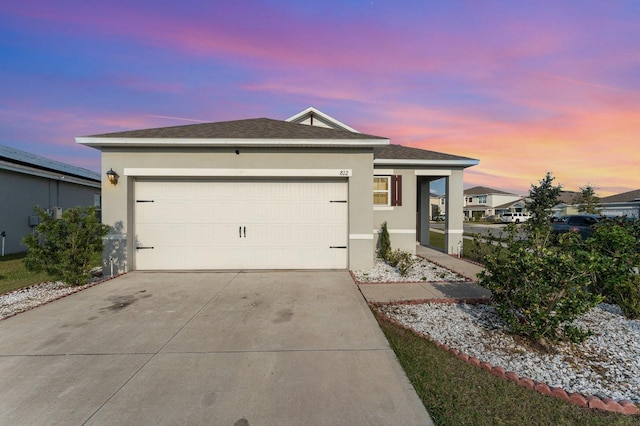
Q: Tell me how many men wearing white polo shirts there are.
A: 0